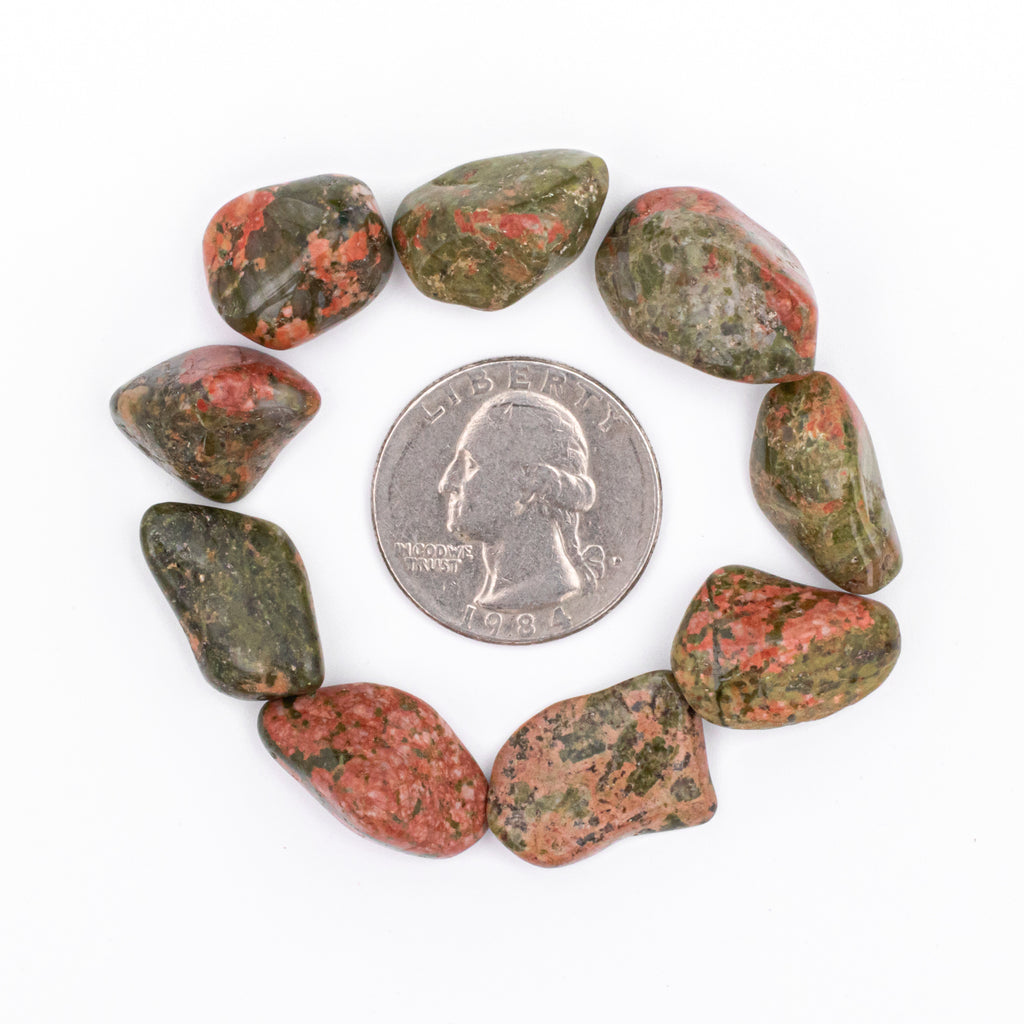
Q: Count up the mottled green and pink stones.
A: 9